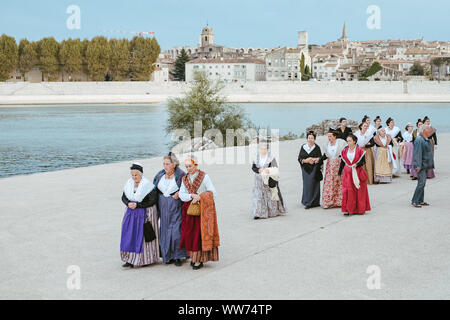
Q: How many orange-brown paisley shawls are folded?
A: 1